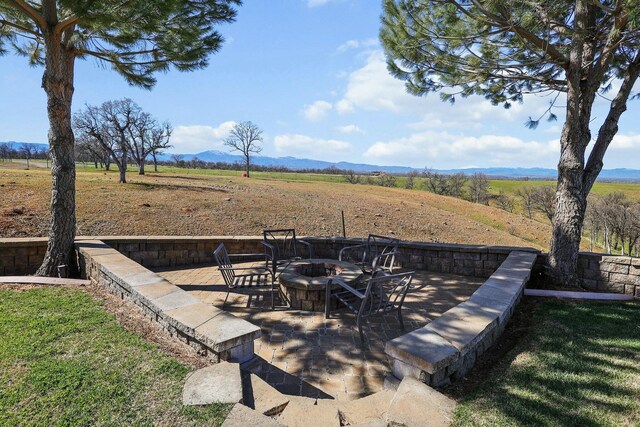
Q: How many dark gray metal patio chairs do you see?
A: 4